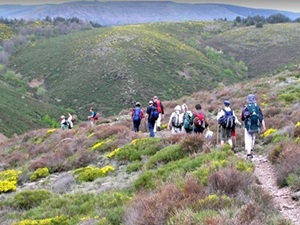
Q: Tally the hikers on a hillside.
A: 11